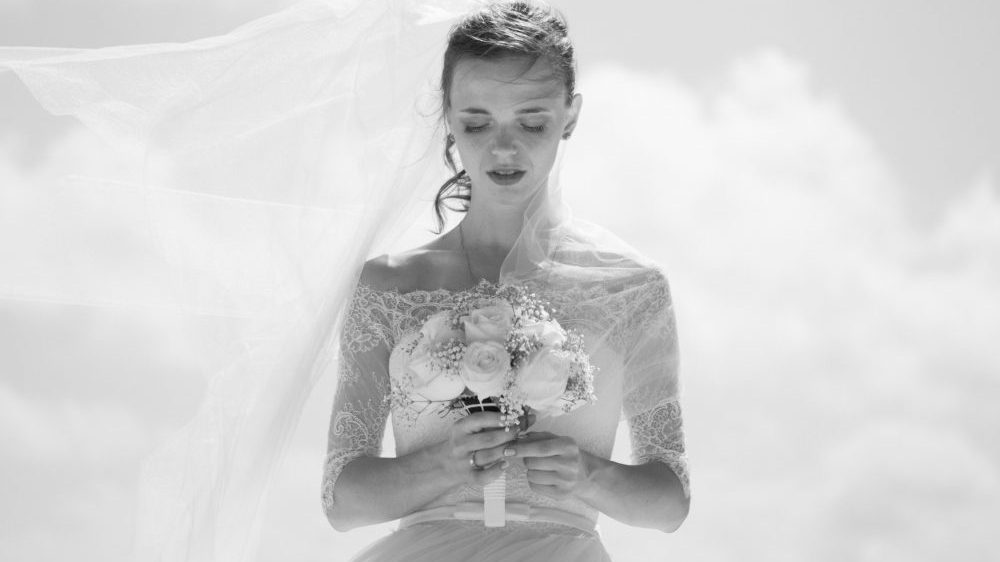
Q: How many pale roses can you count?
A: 6